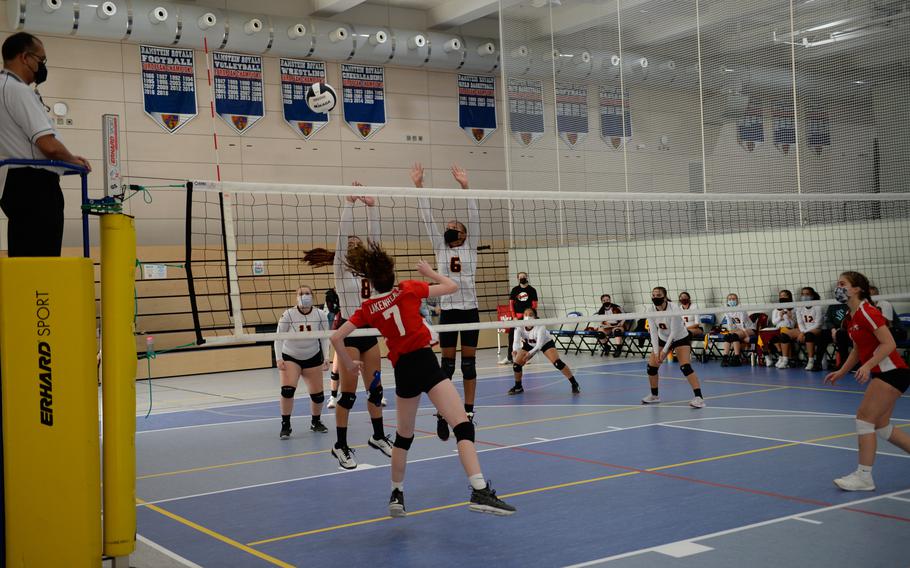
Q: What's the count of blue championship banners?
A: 11